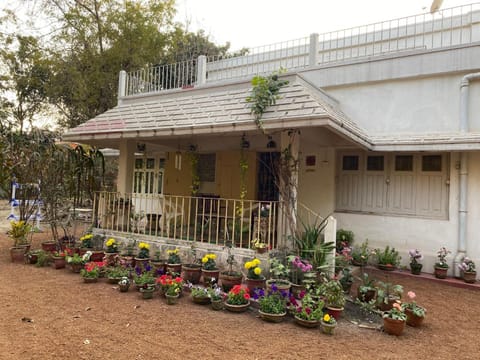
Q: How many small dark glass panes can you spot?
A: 4